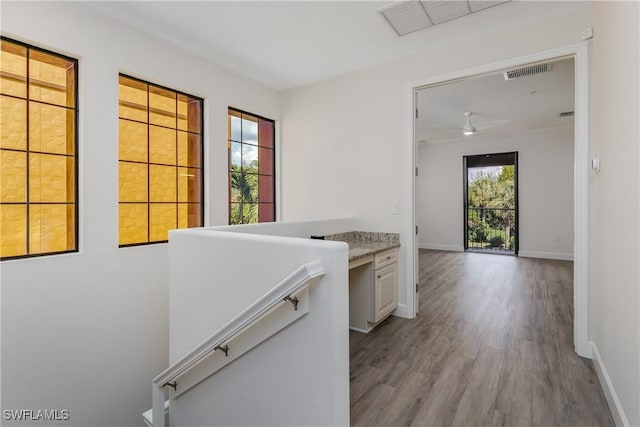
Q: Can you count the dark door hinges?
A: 4